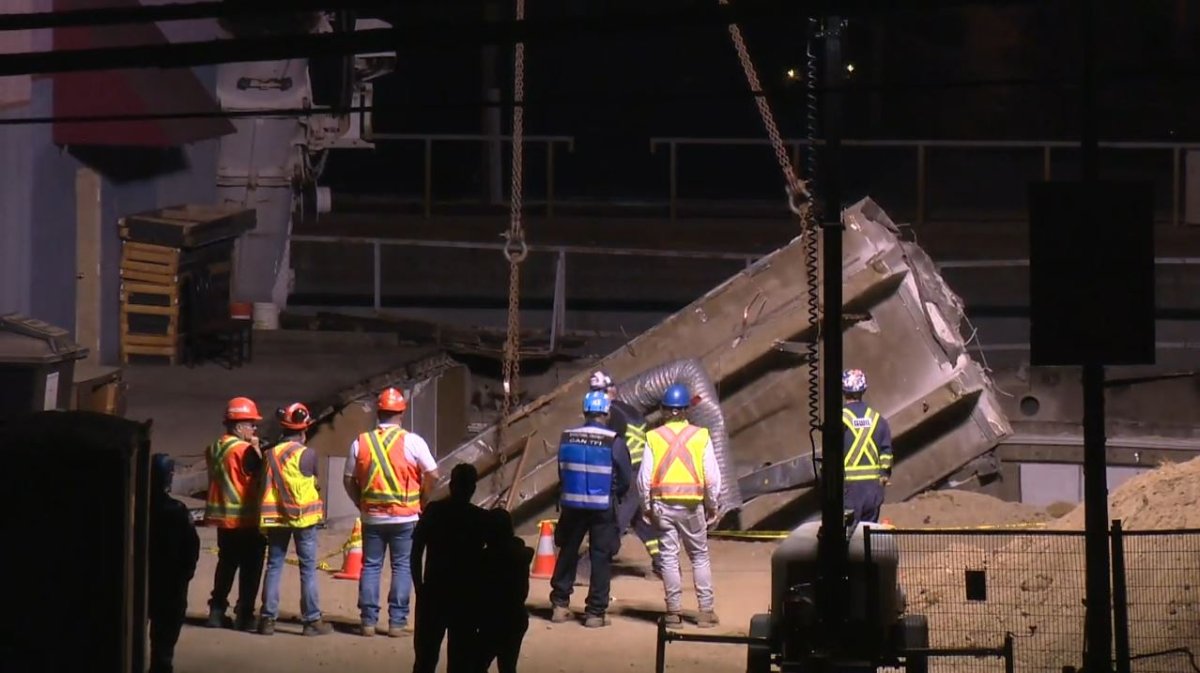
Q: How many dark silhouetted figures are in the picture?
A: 3